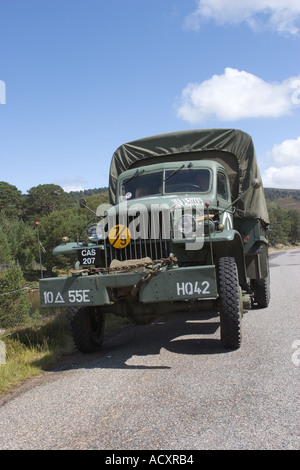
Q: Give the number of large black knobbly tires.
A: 3